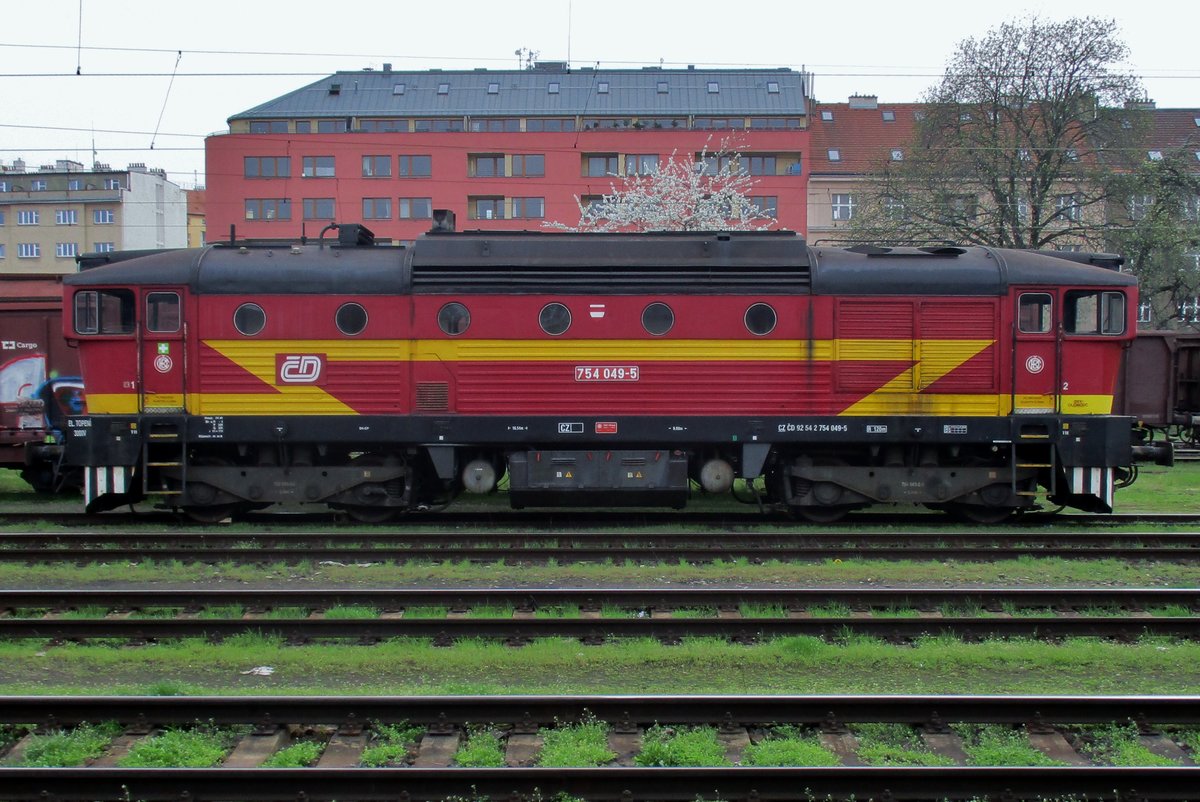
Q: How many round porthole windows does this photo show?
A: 6